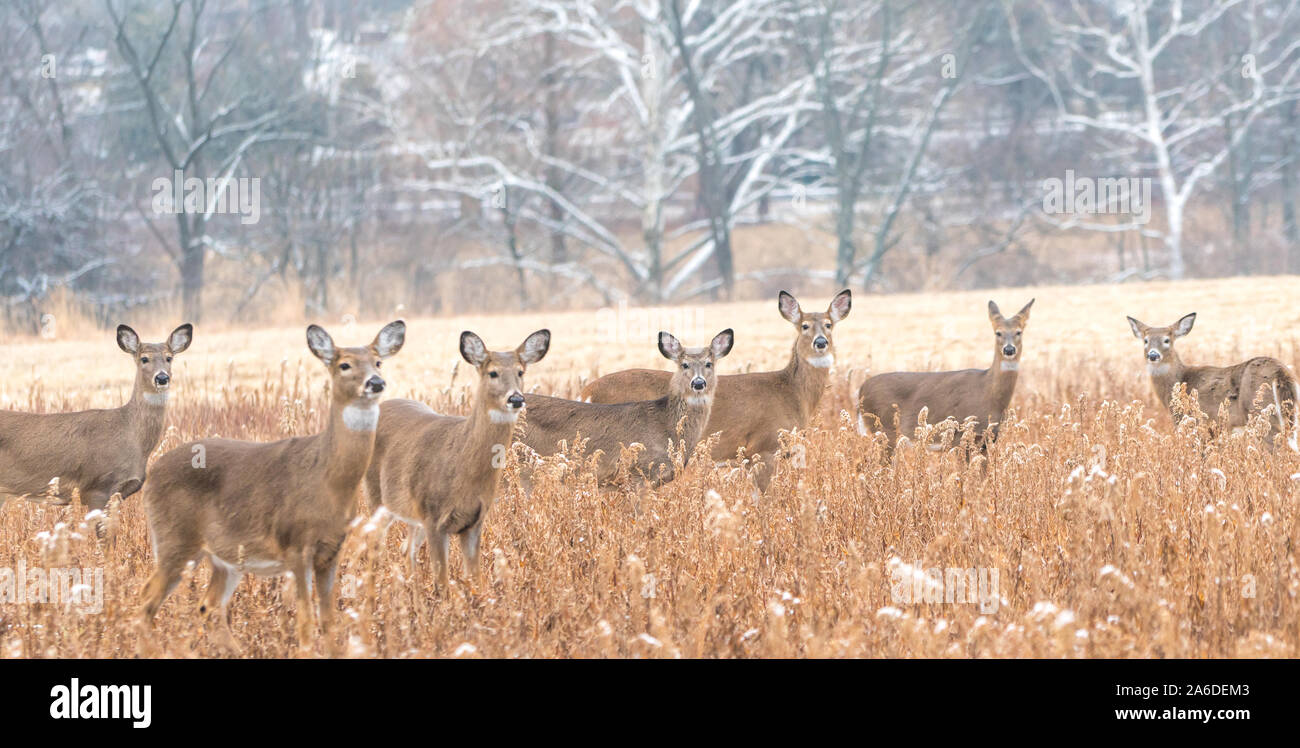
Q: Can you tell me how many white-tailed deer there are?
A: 7